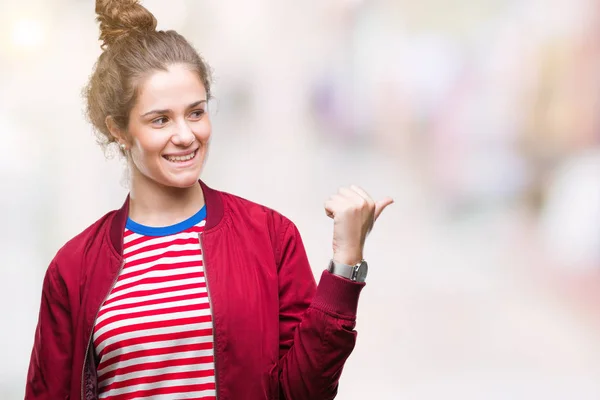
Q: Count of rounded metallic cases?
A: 1